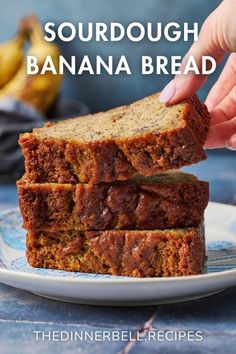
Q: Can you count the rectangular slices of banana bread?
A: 3